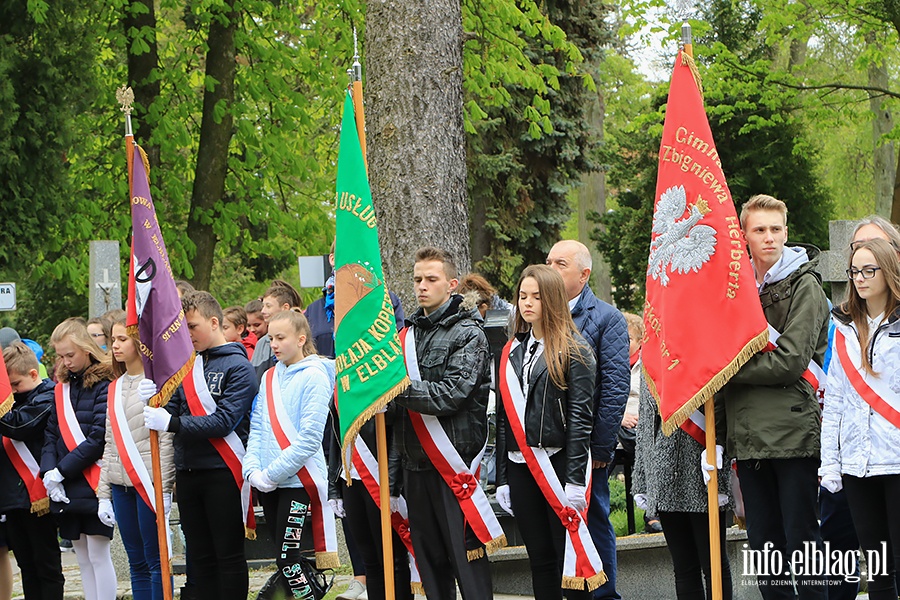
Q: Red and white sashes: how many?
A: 11